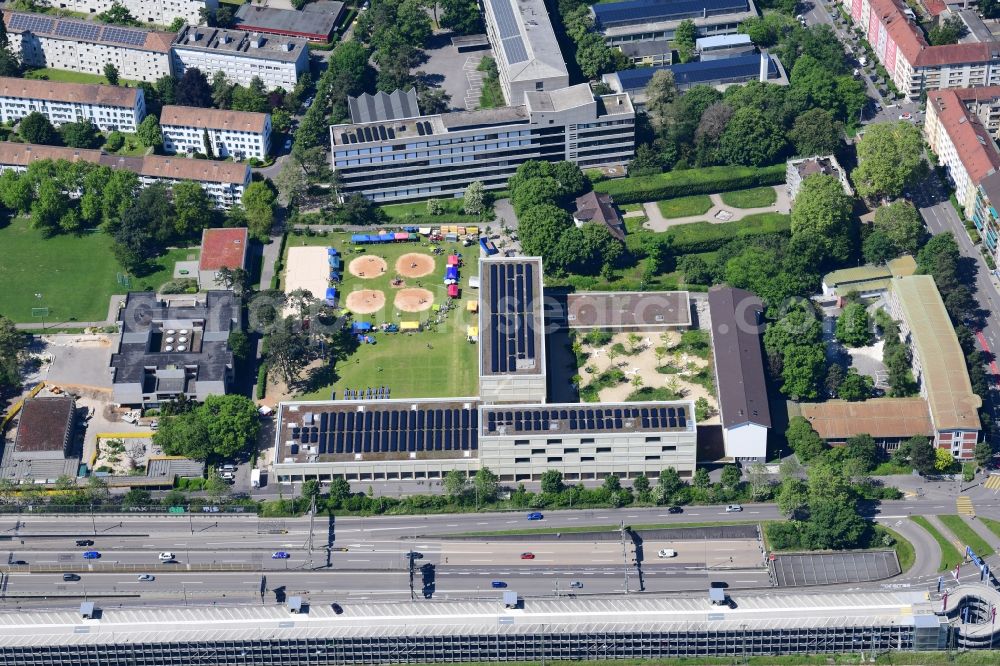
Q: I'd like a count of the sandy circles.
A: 4